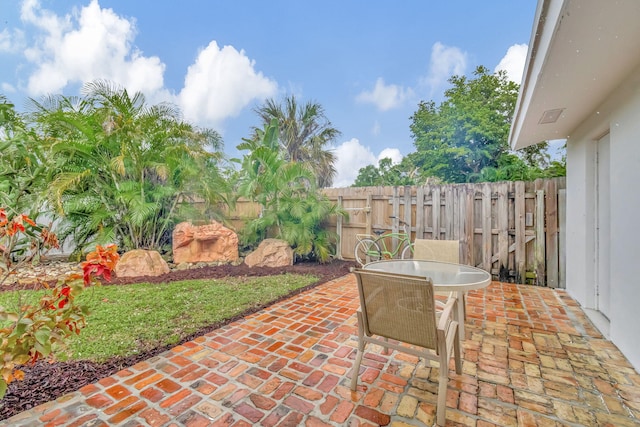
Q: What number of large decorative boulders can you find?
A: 3